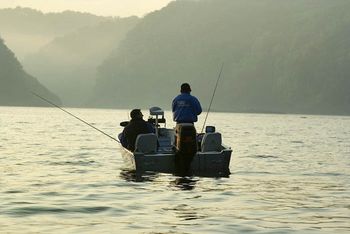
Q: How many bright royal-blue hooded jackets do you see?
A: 1